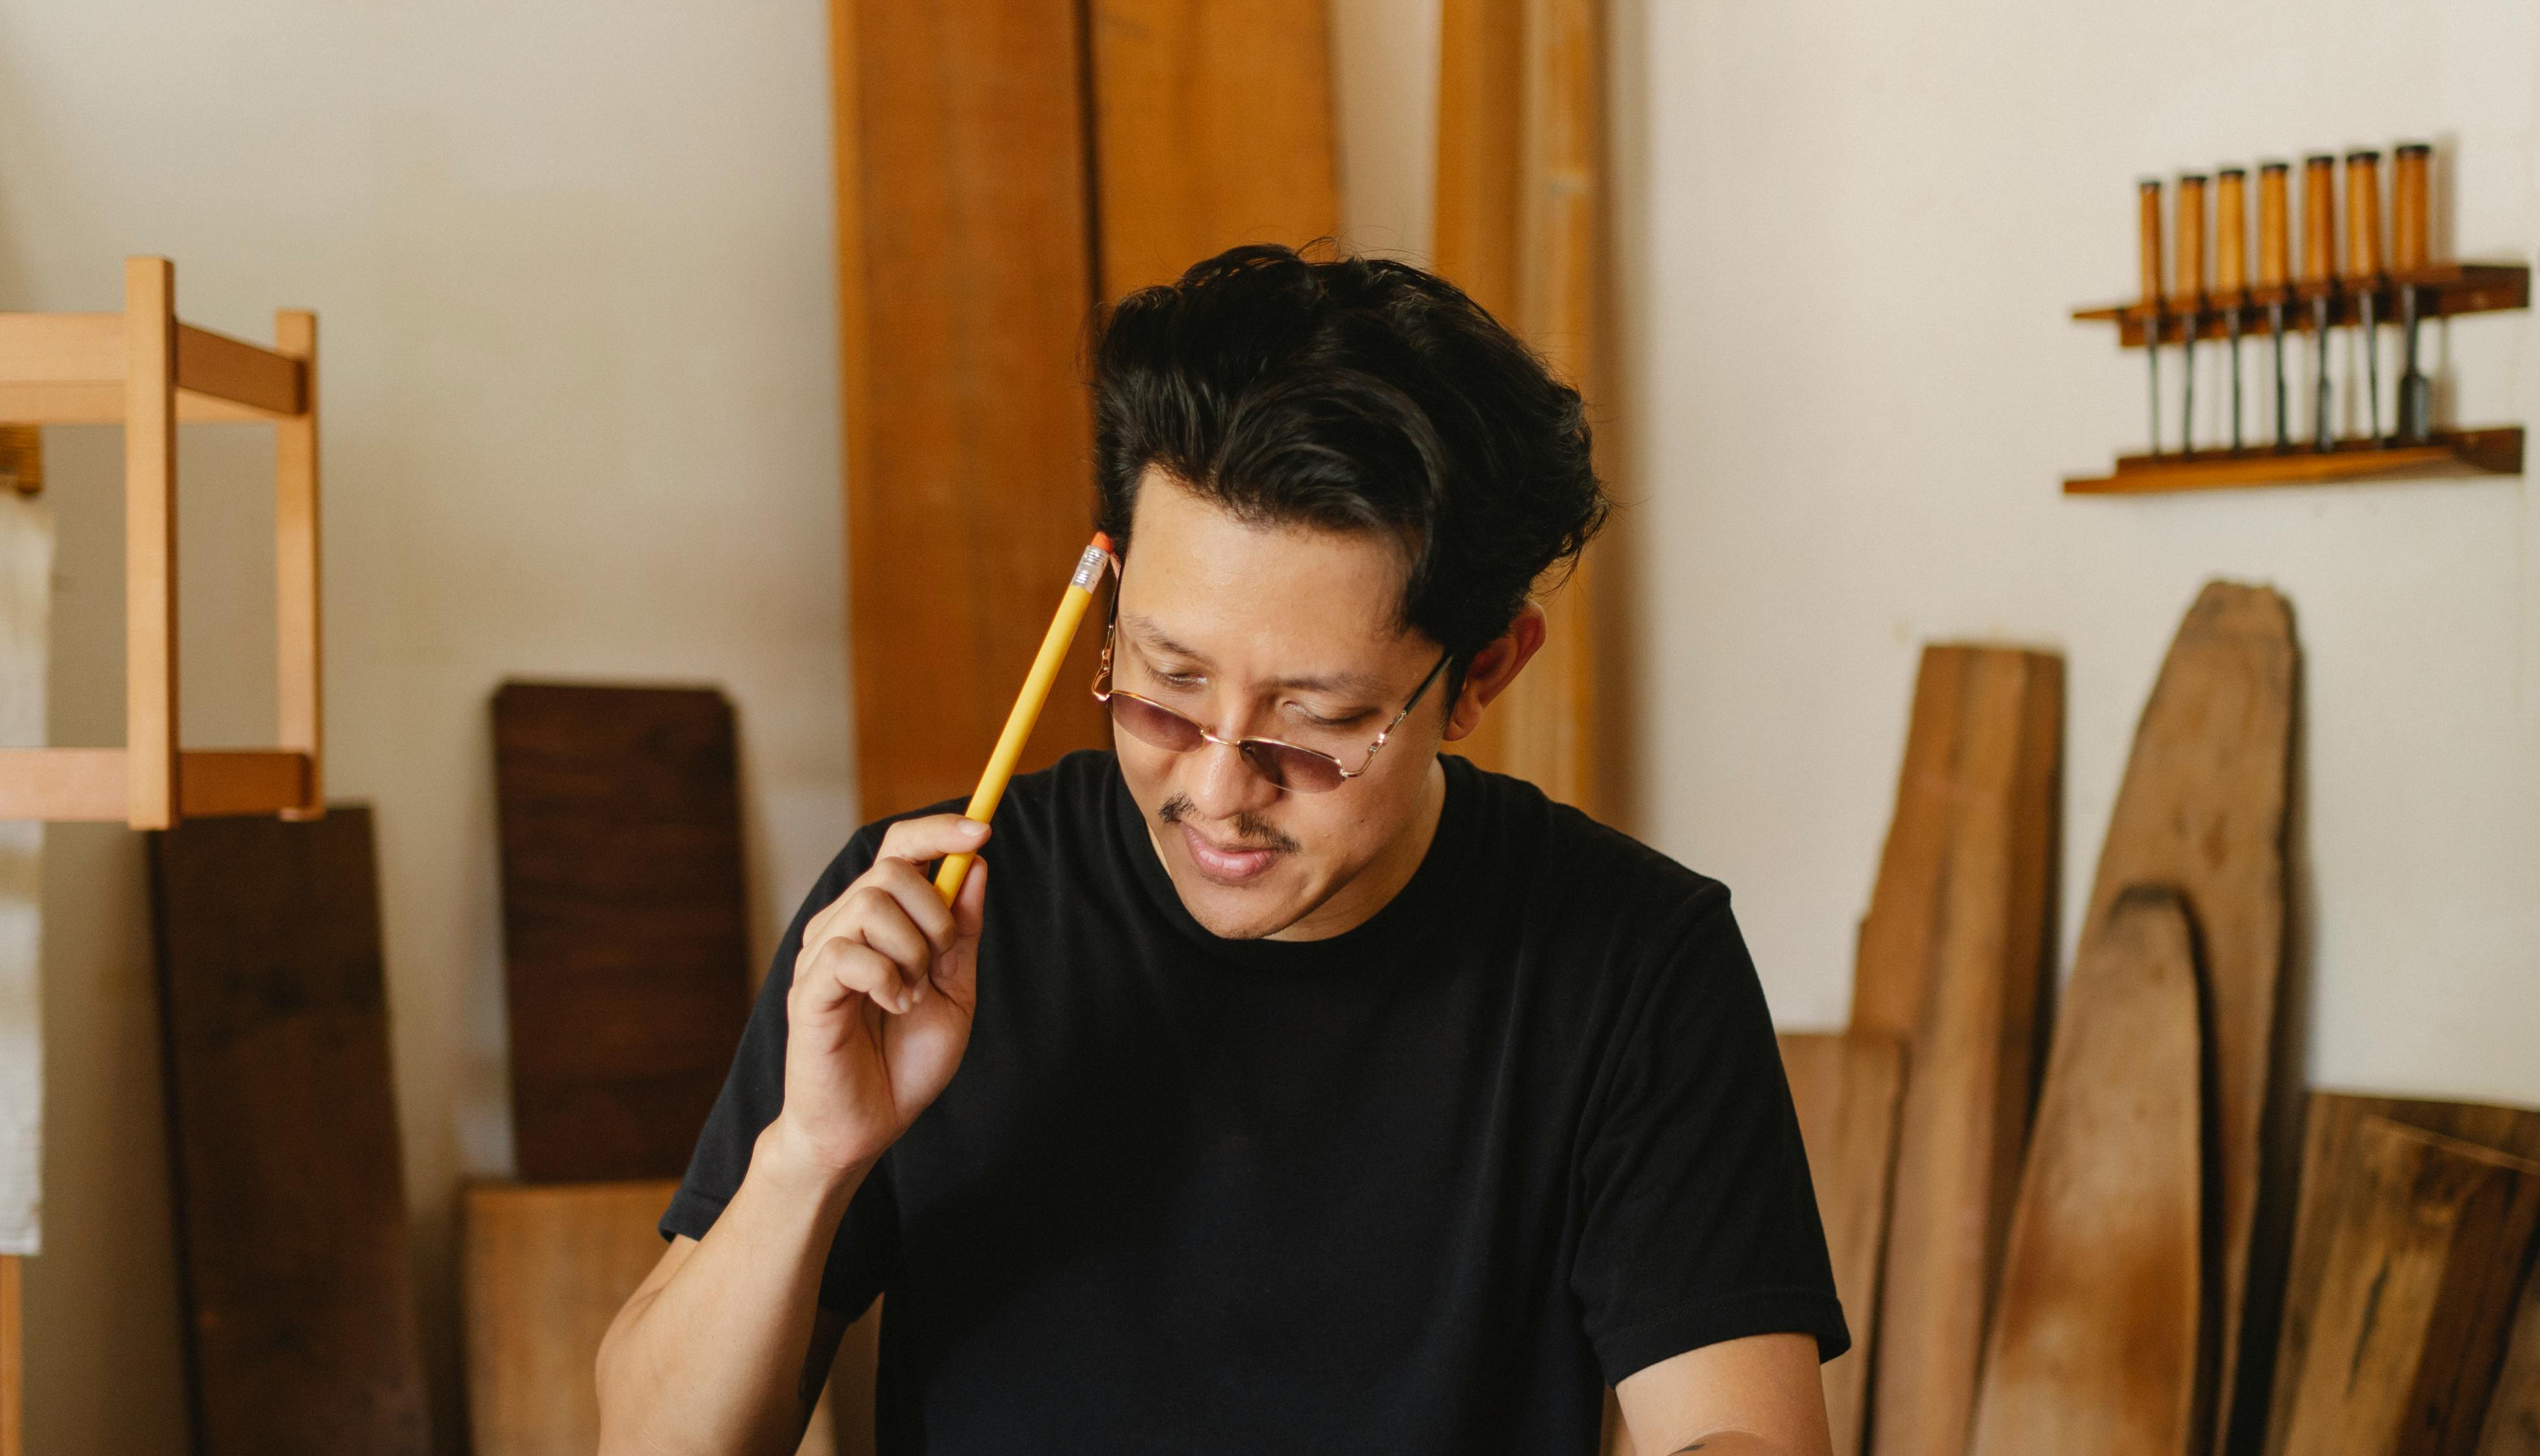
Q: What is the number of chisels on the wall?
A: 7